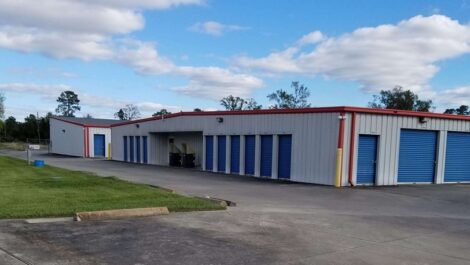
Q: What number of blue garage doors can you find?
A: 14